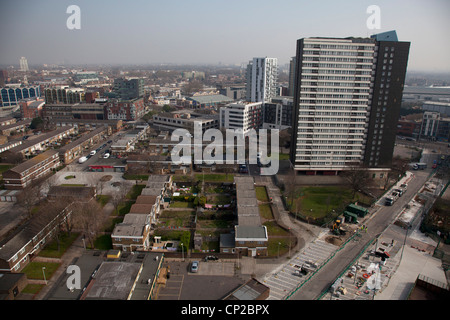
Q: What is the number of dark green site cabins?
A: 2